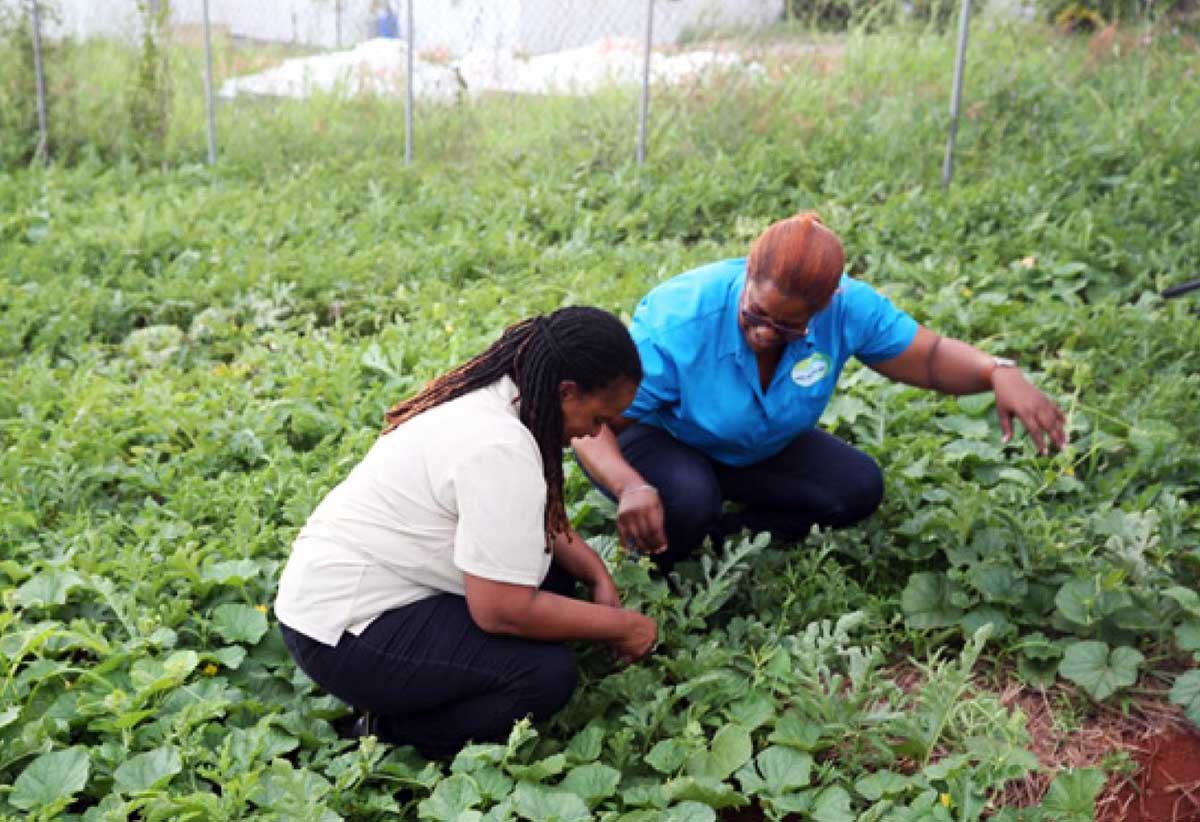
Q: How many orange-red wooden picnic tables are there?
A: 0